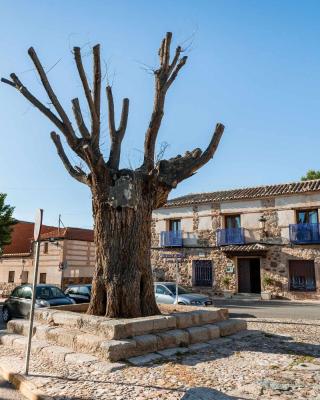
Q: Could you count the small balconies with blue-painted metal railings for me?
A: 3